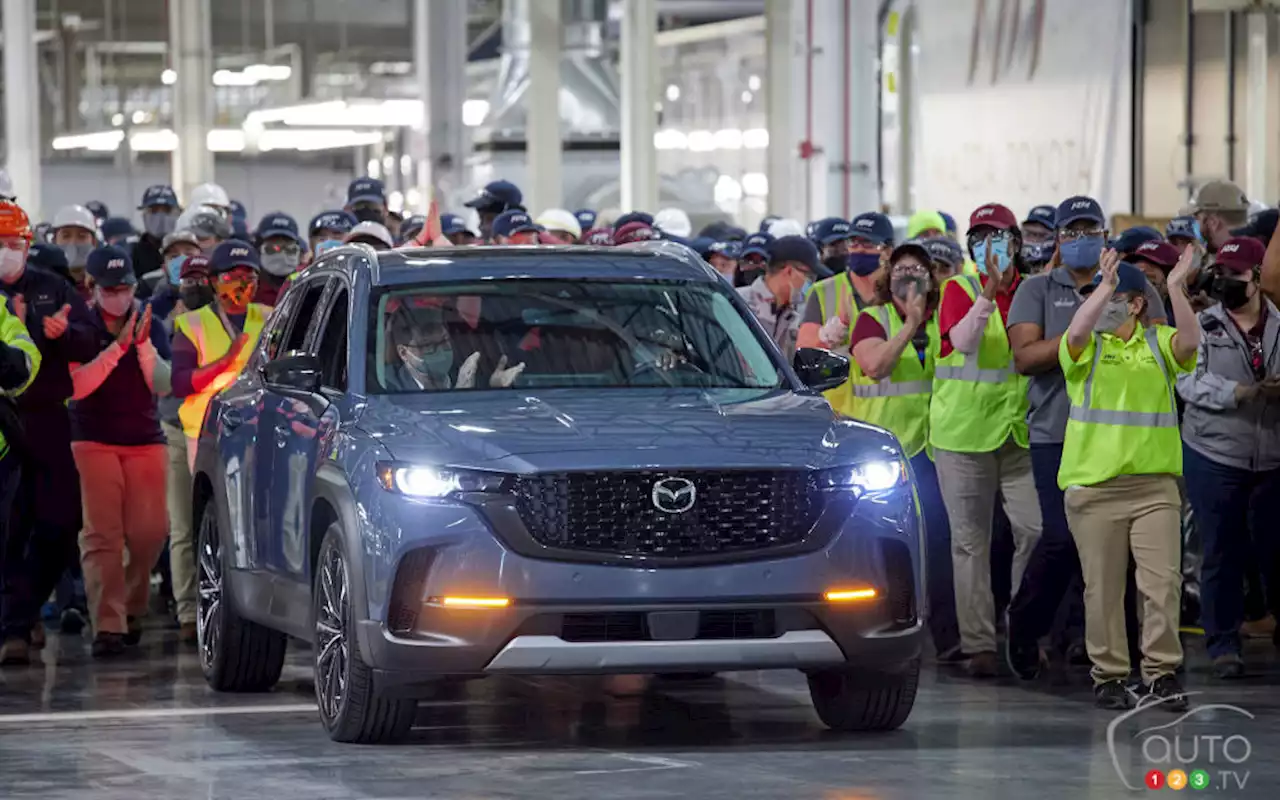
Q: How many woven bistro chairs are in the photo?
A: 0